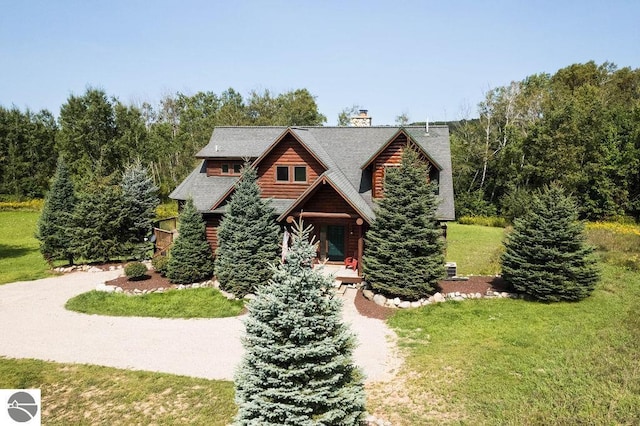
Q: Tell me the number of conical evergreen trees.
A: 8